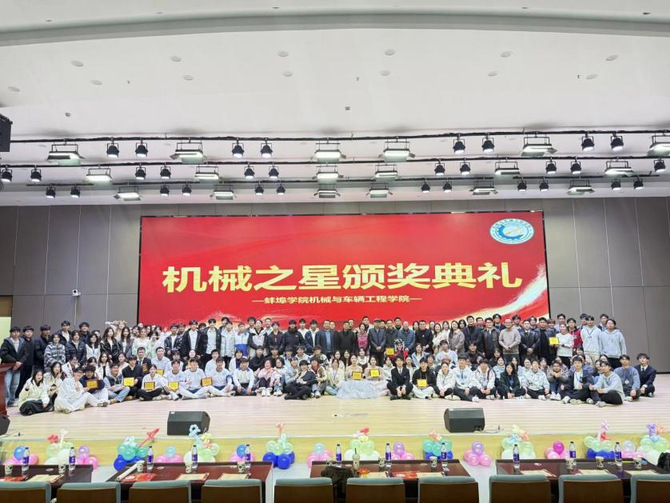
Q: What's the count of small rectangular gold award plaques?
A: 12